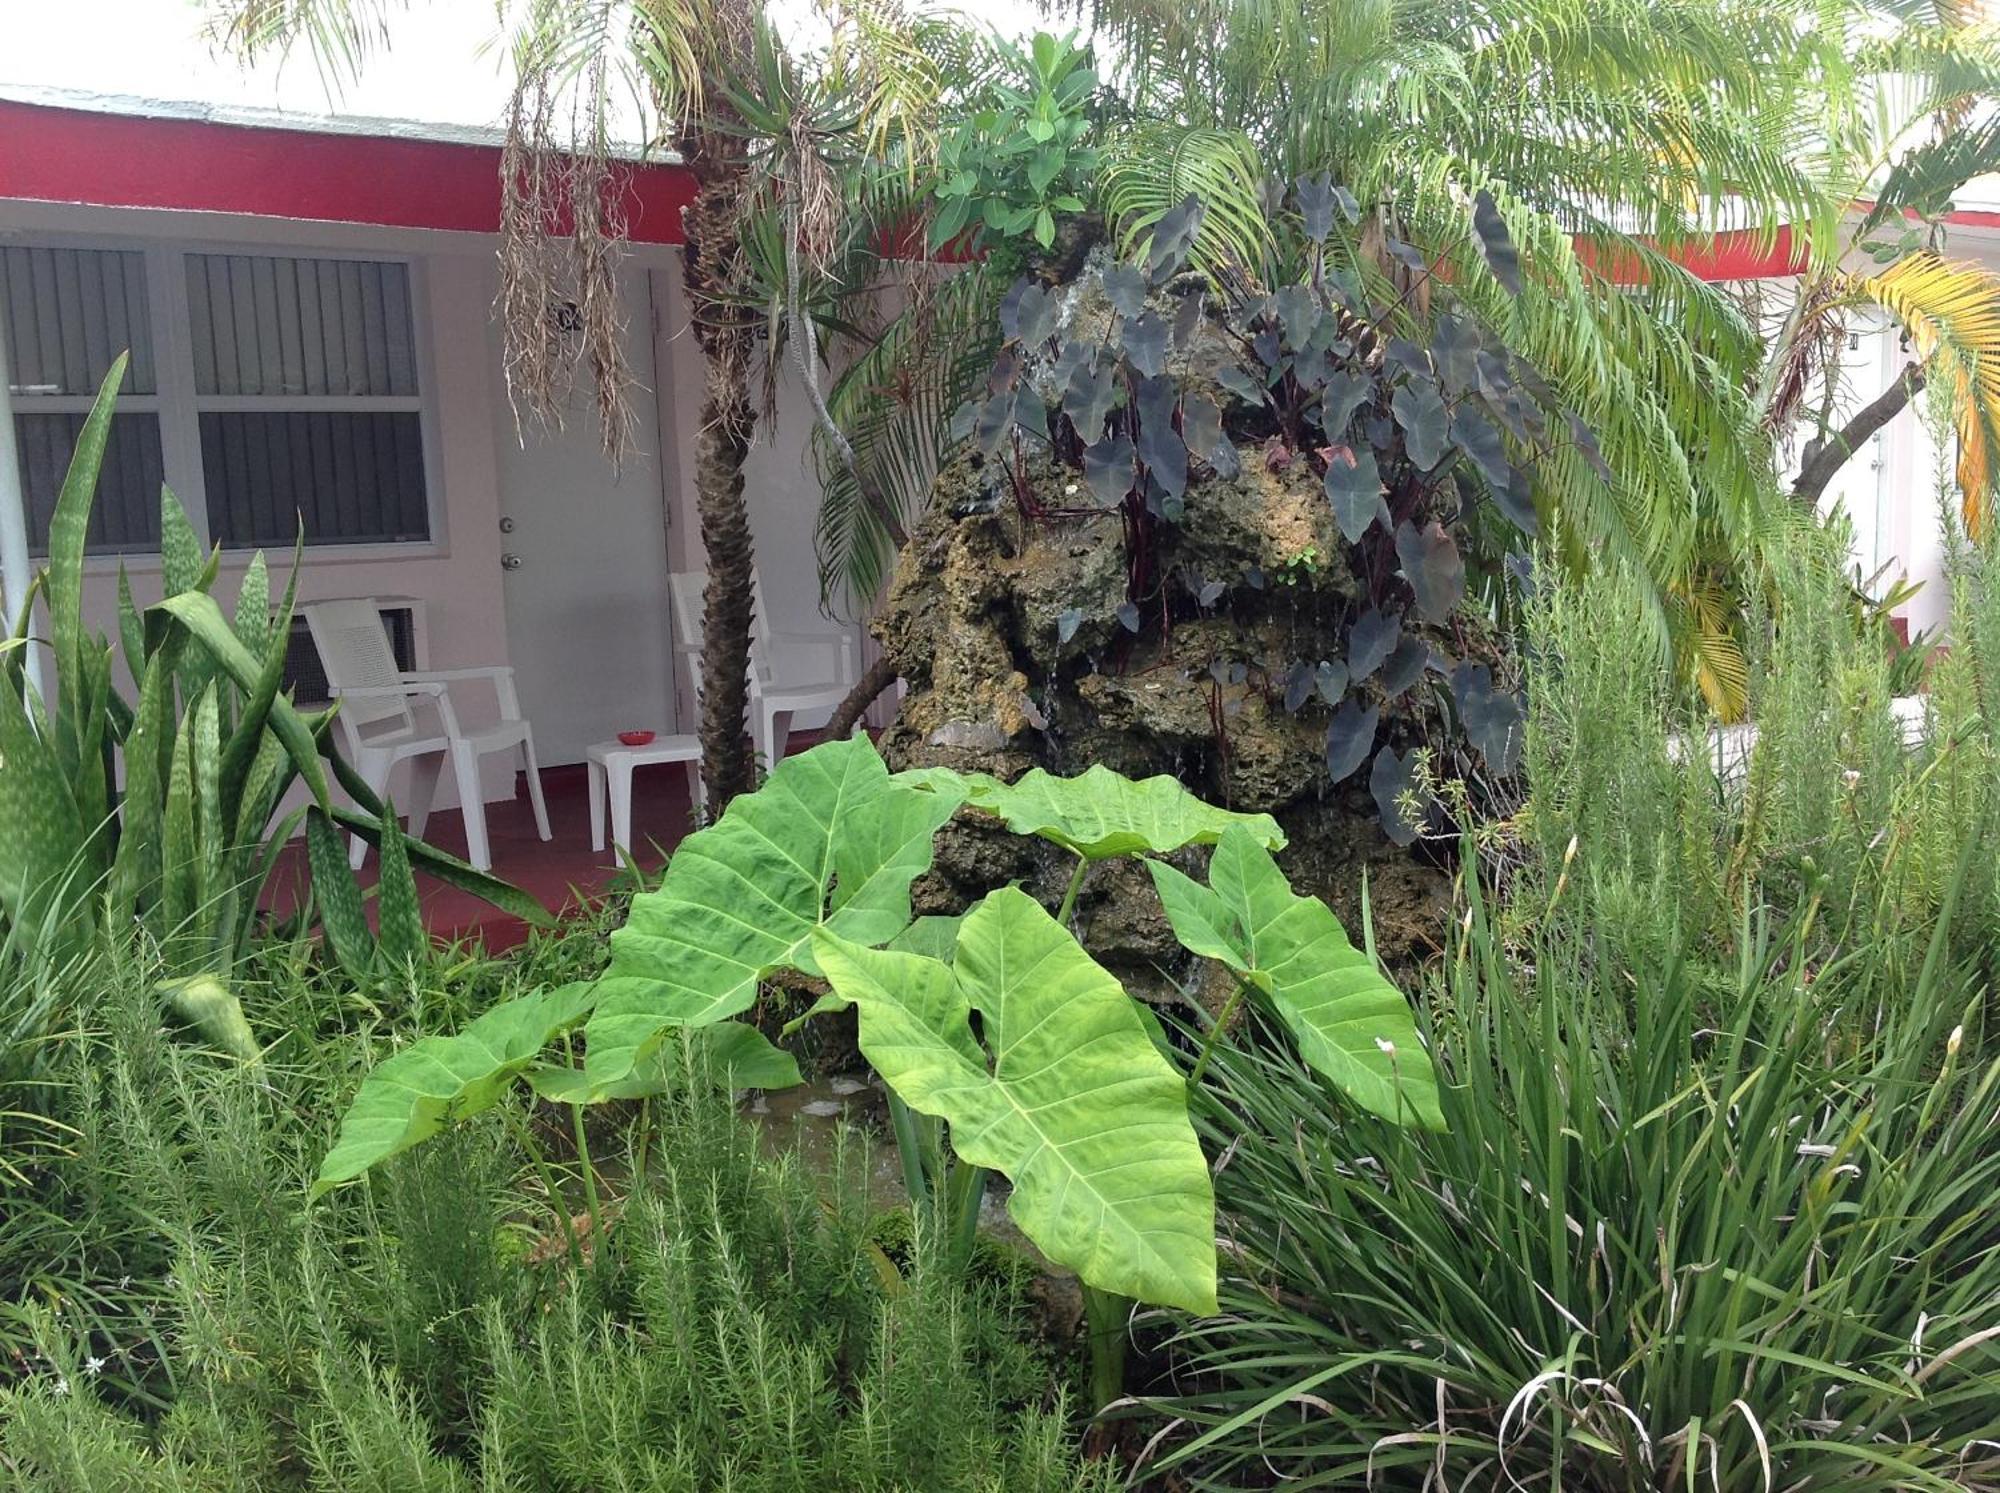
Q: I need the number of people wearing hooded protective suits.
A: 0